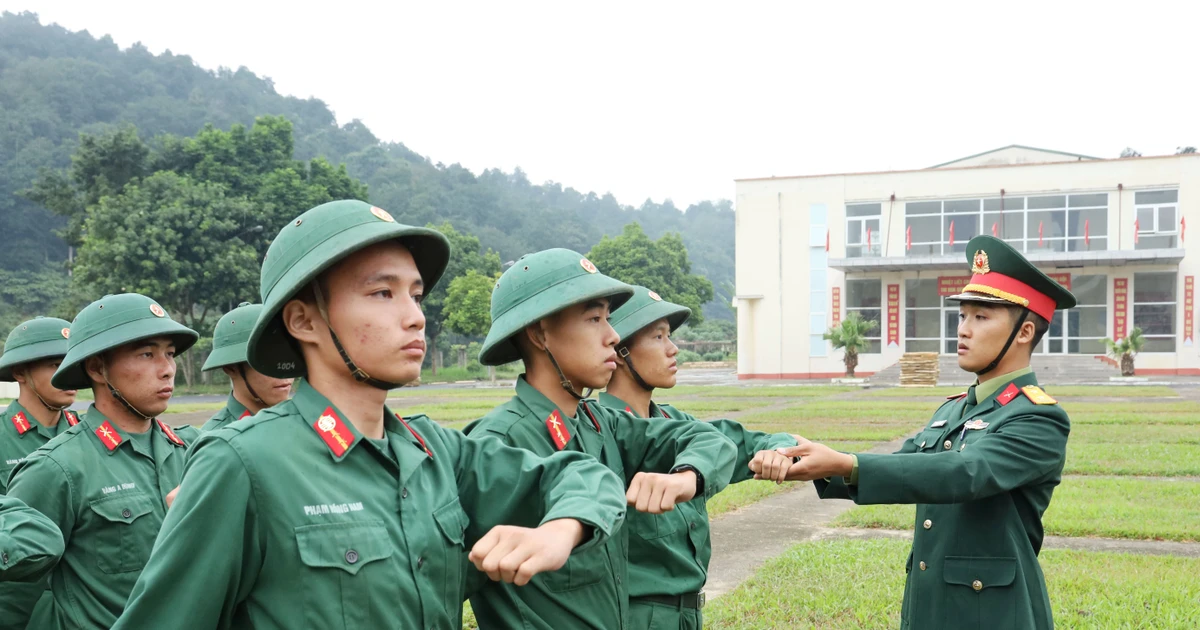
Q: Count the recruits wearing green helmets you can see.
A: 6